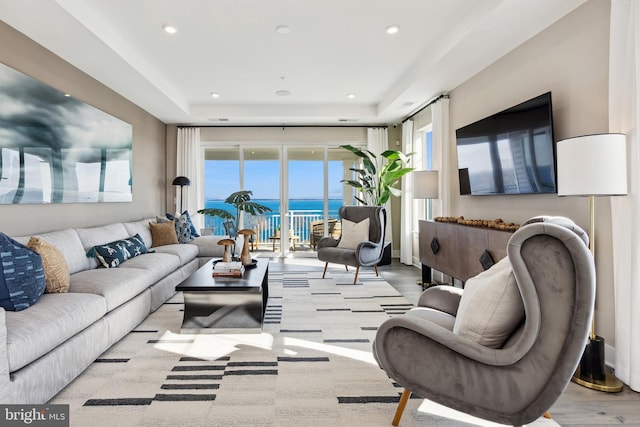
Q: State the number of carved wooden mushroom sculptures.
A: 2